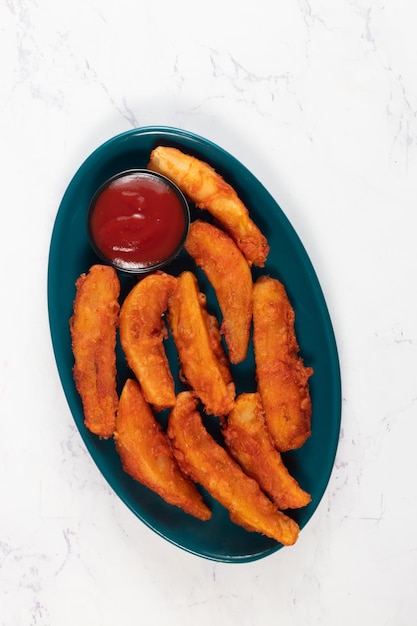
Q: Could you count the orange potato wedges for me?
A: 9